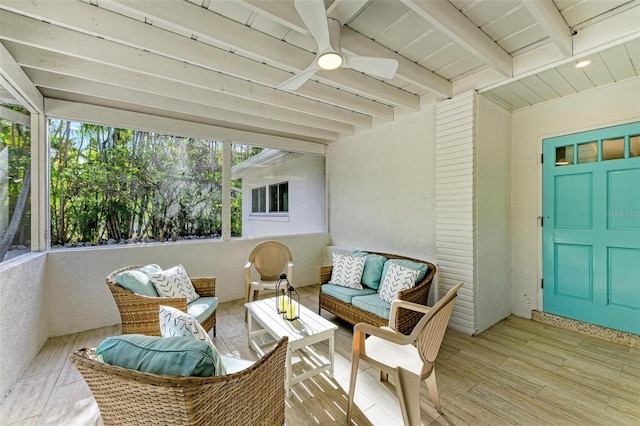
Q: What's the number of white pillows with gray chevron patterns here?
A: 4